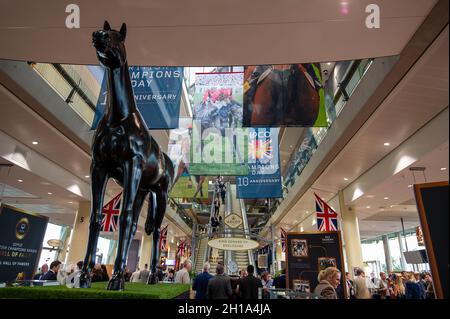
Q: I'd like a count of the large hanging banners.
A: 5